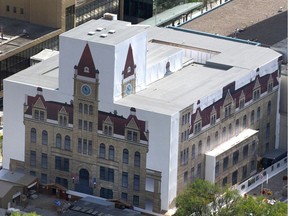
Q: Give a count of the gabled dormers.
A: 10